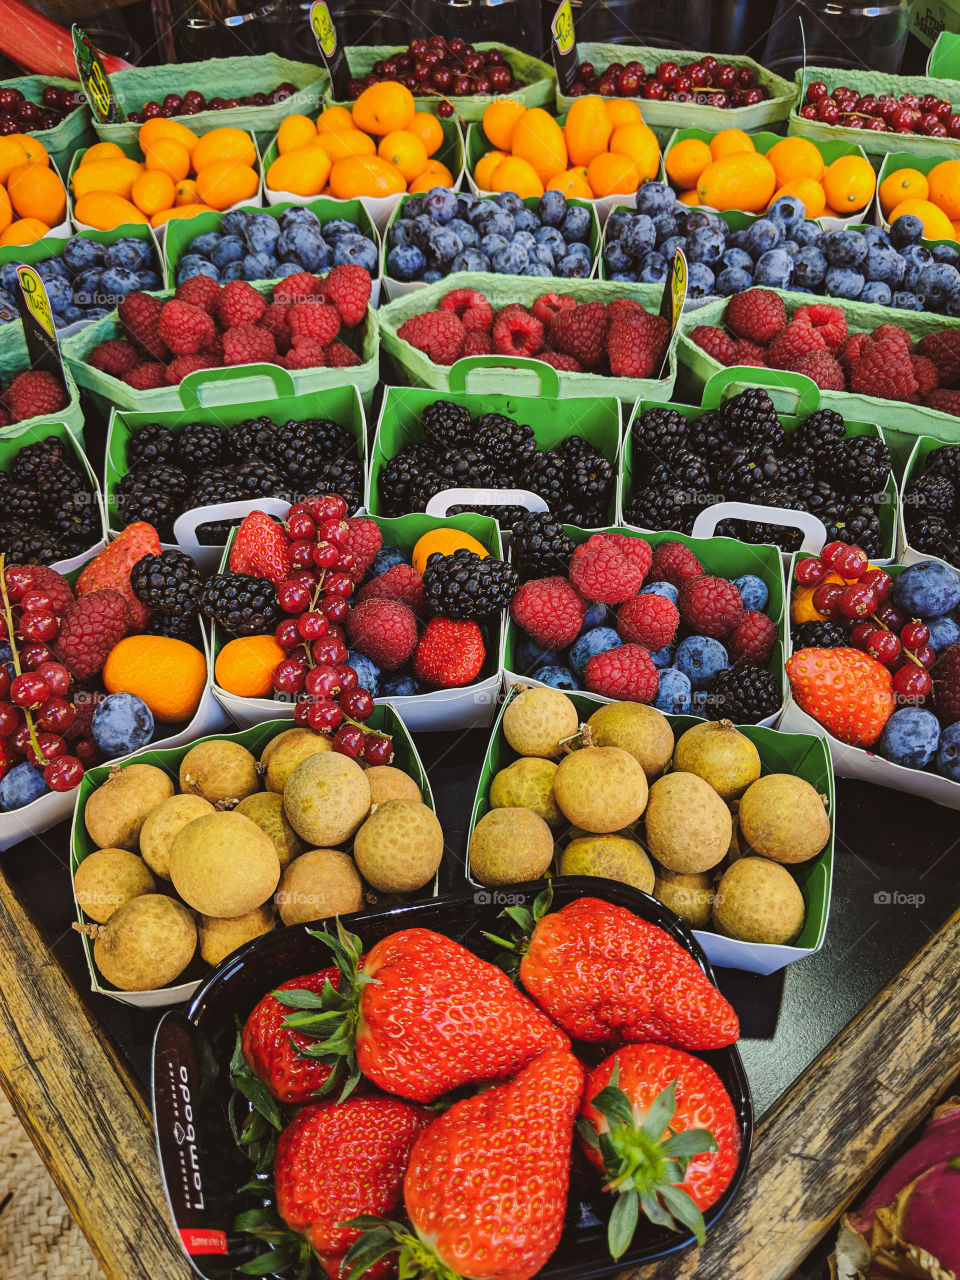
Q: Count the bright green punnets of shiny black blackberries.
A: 5